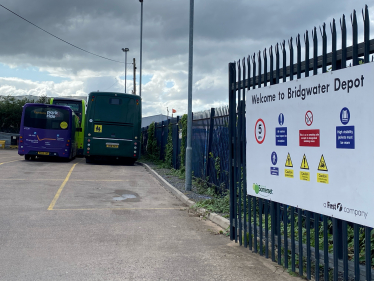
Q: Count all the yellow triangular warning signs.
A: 3